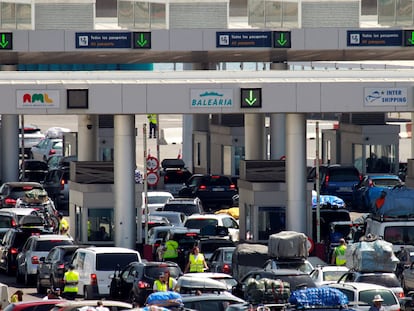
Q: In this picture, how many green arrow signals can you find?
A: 5